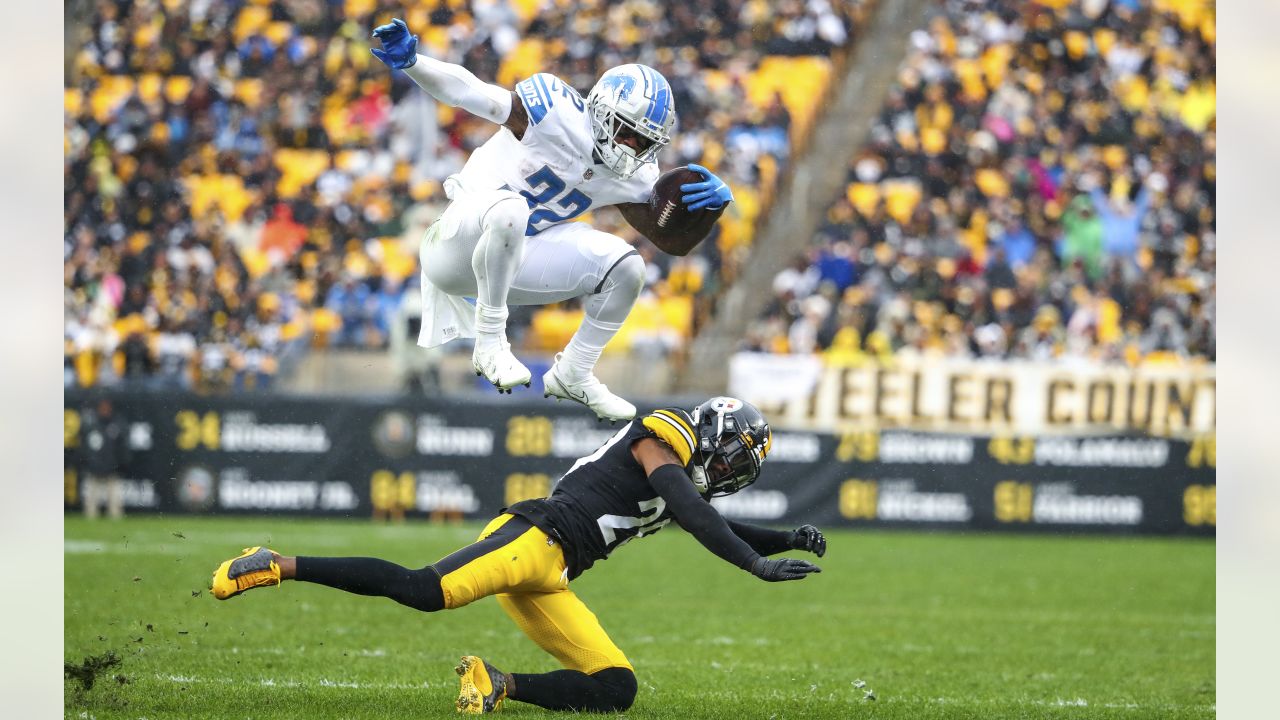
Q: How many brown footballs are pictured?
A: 1